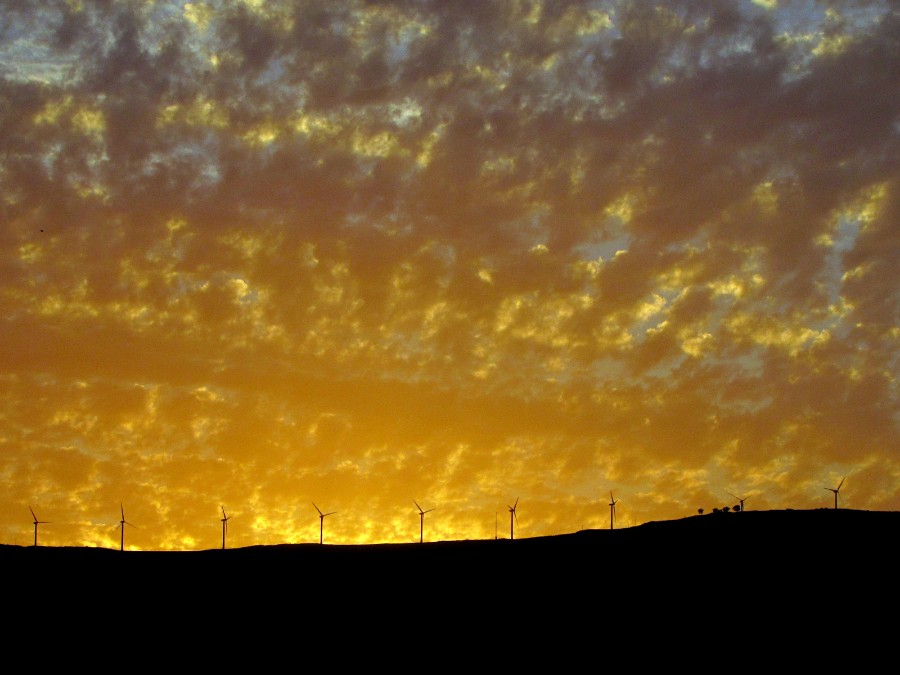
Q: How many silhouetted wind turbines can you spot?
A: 9